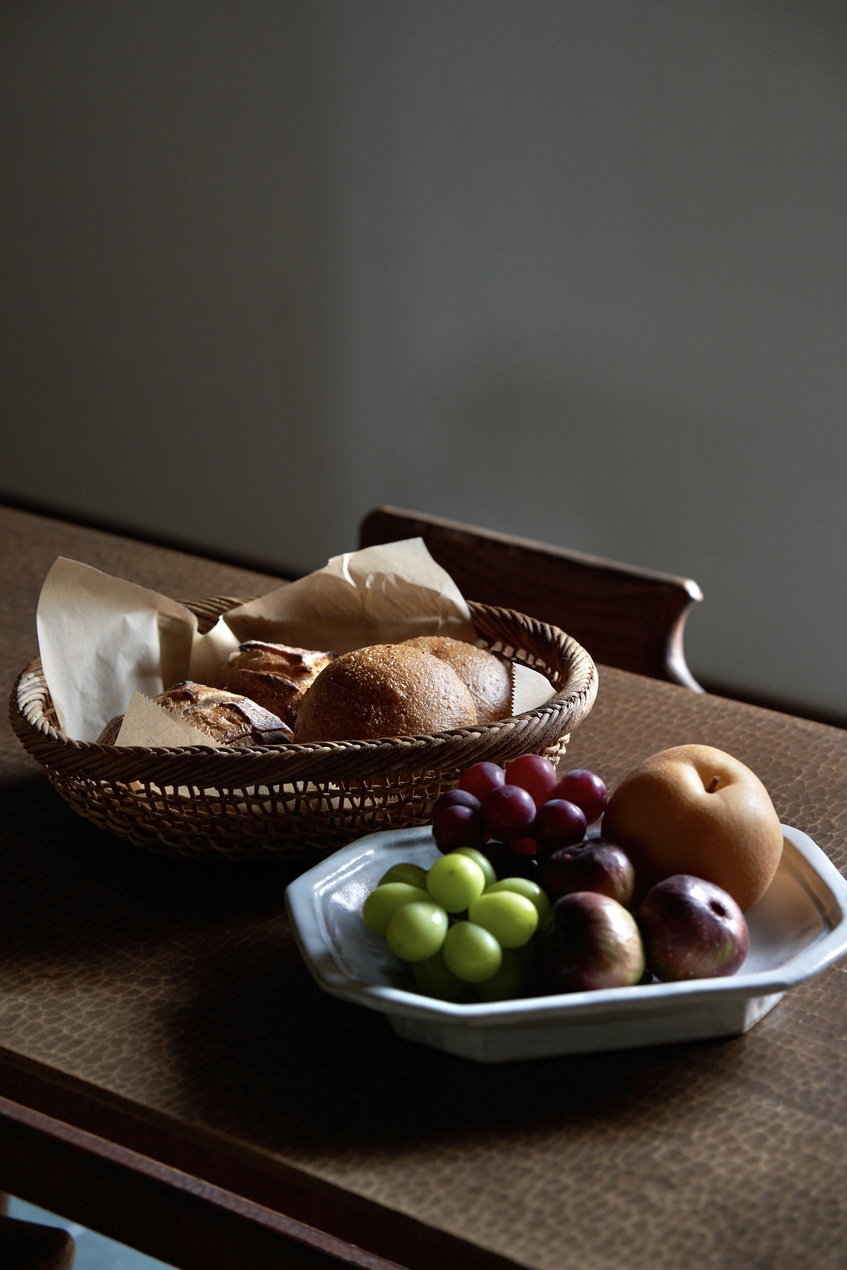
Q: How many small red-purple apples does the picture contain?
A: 3